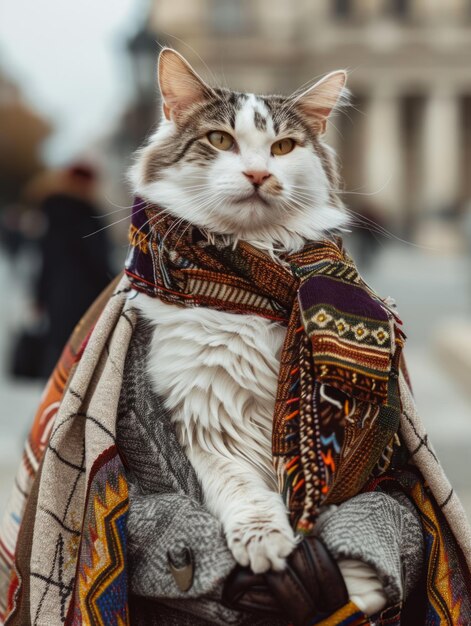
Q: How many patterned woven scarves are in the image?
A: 1